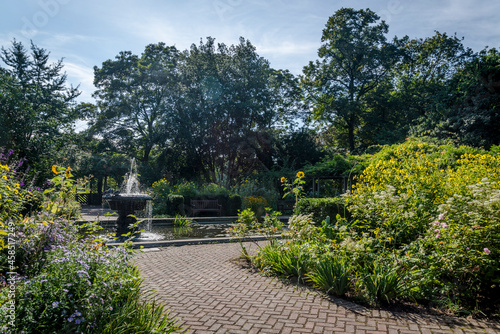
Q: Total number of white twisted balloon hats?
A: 0